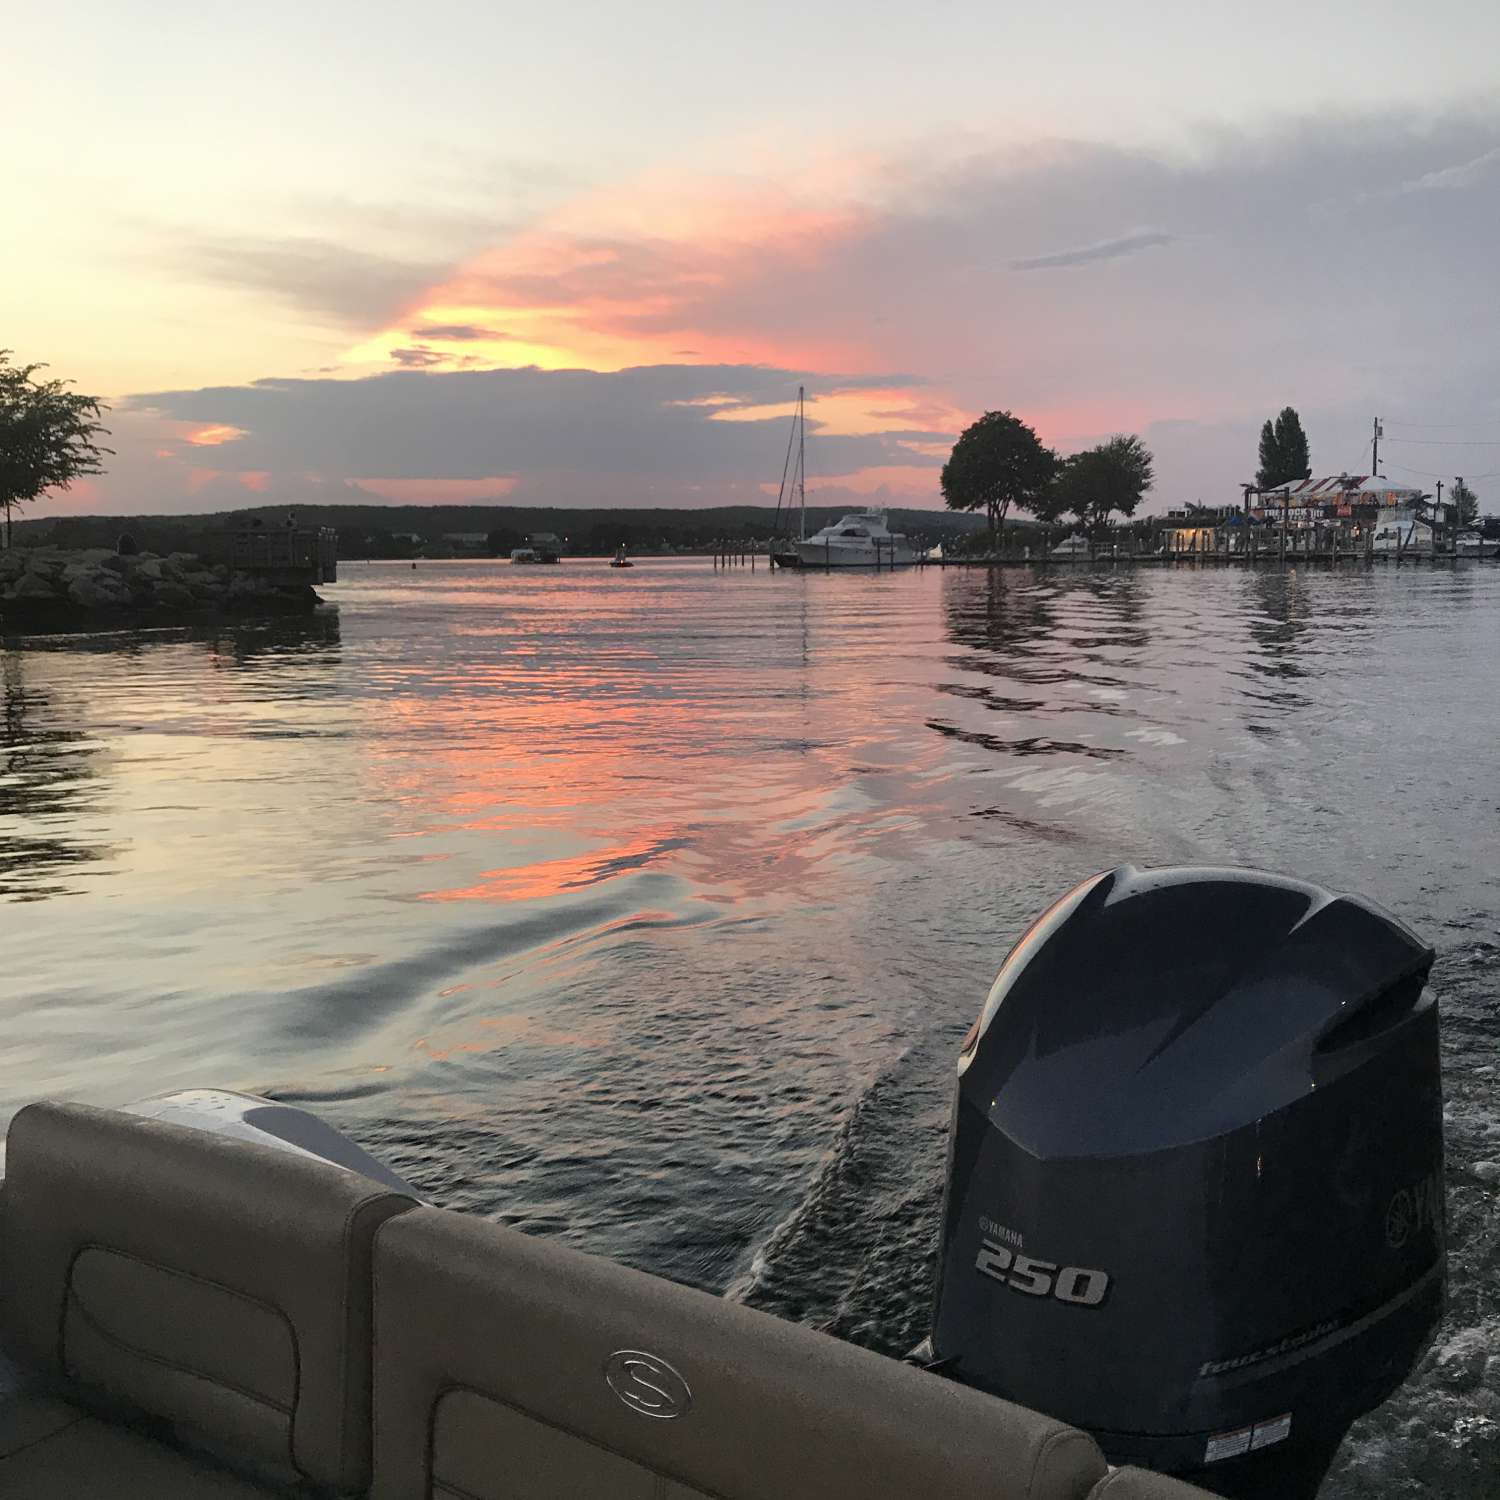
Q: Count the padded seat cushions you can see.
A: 3